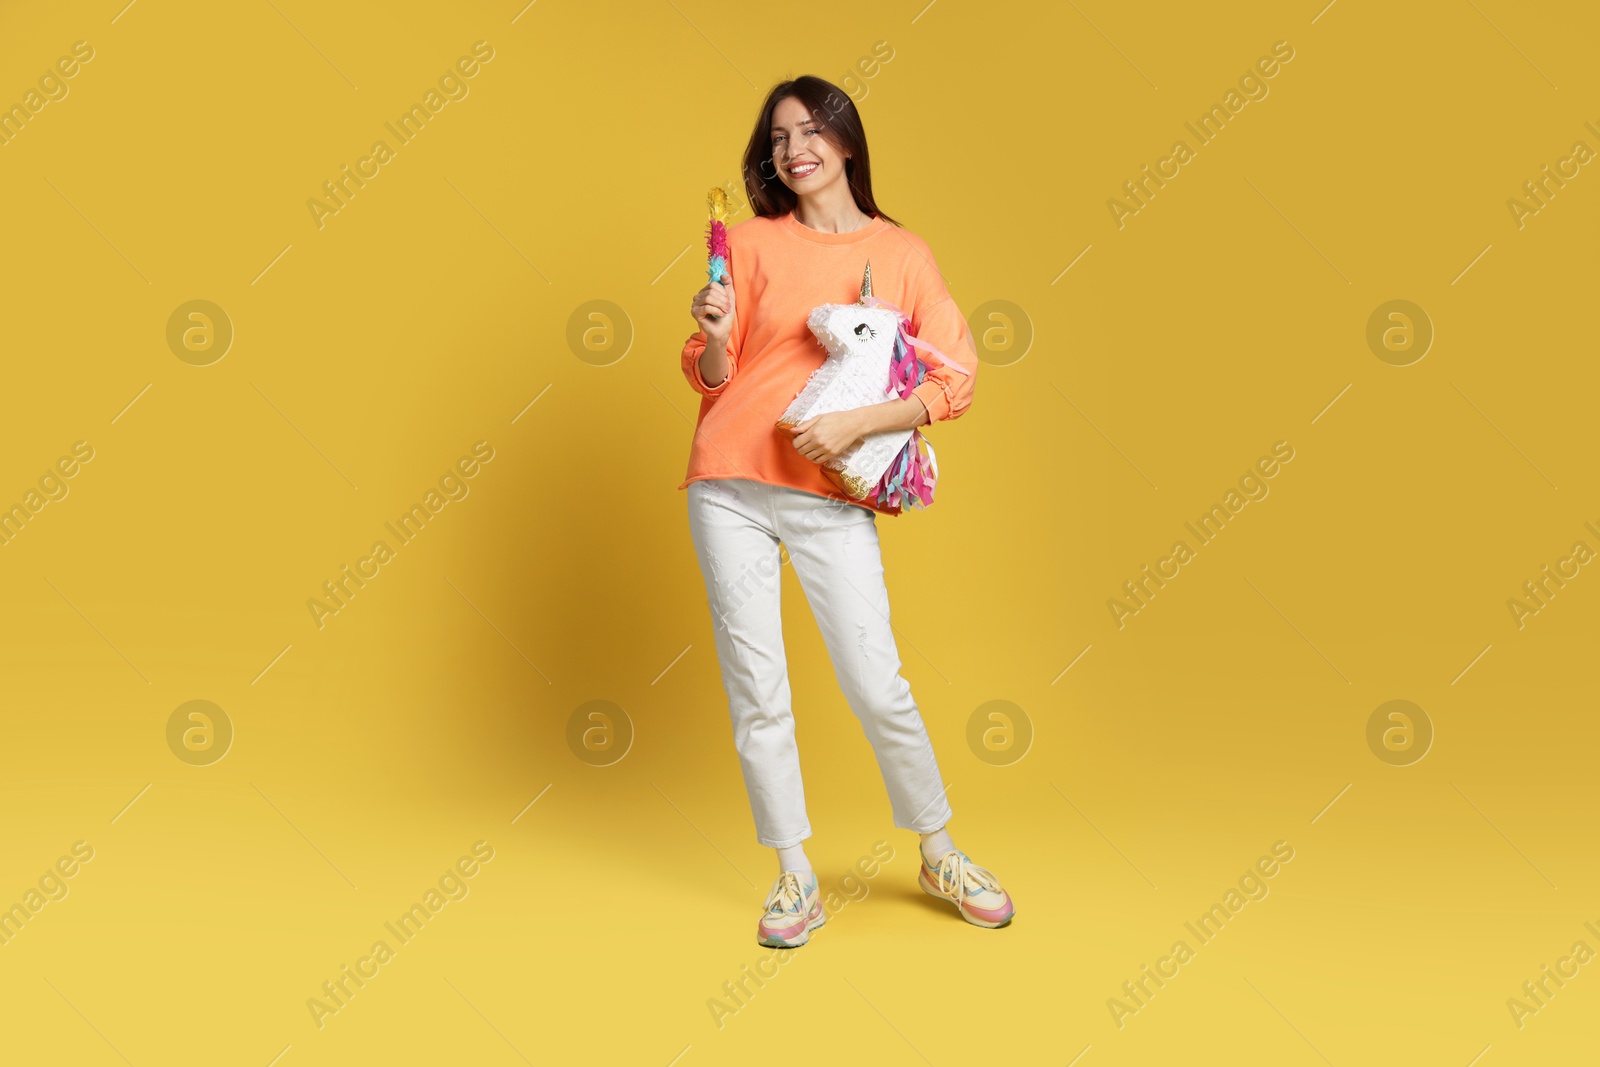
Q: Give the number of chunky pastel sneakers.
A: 2